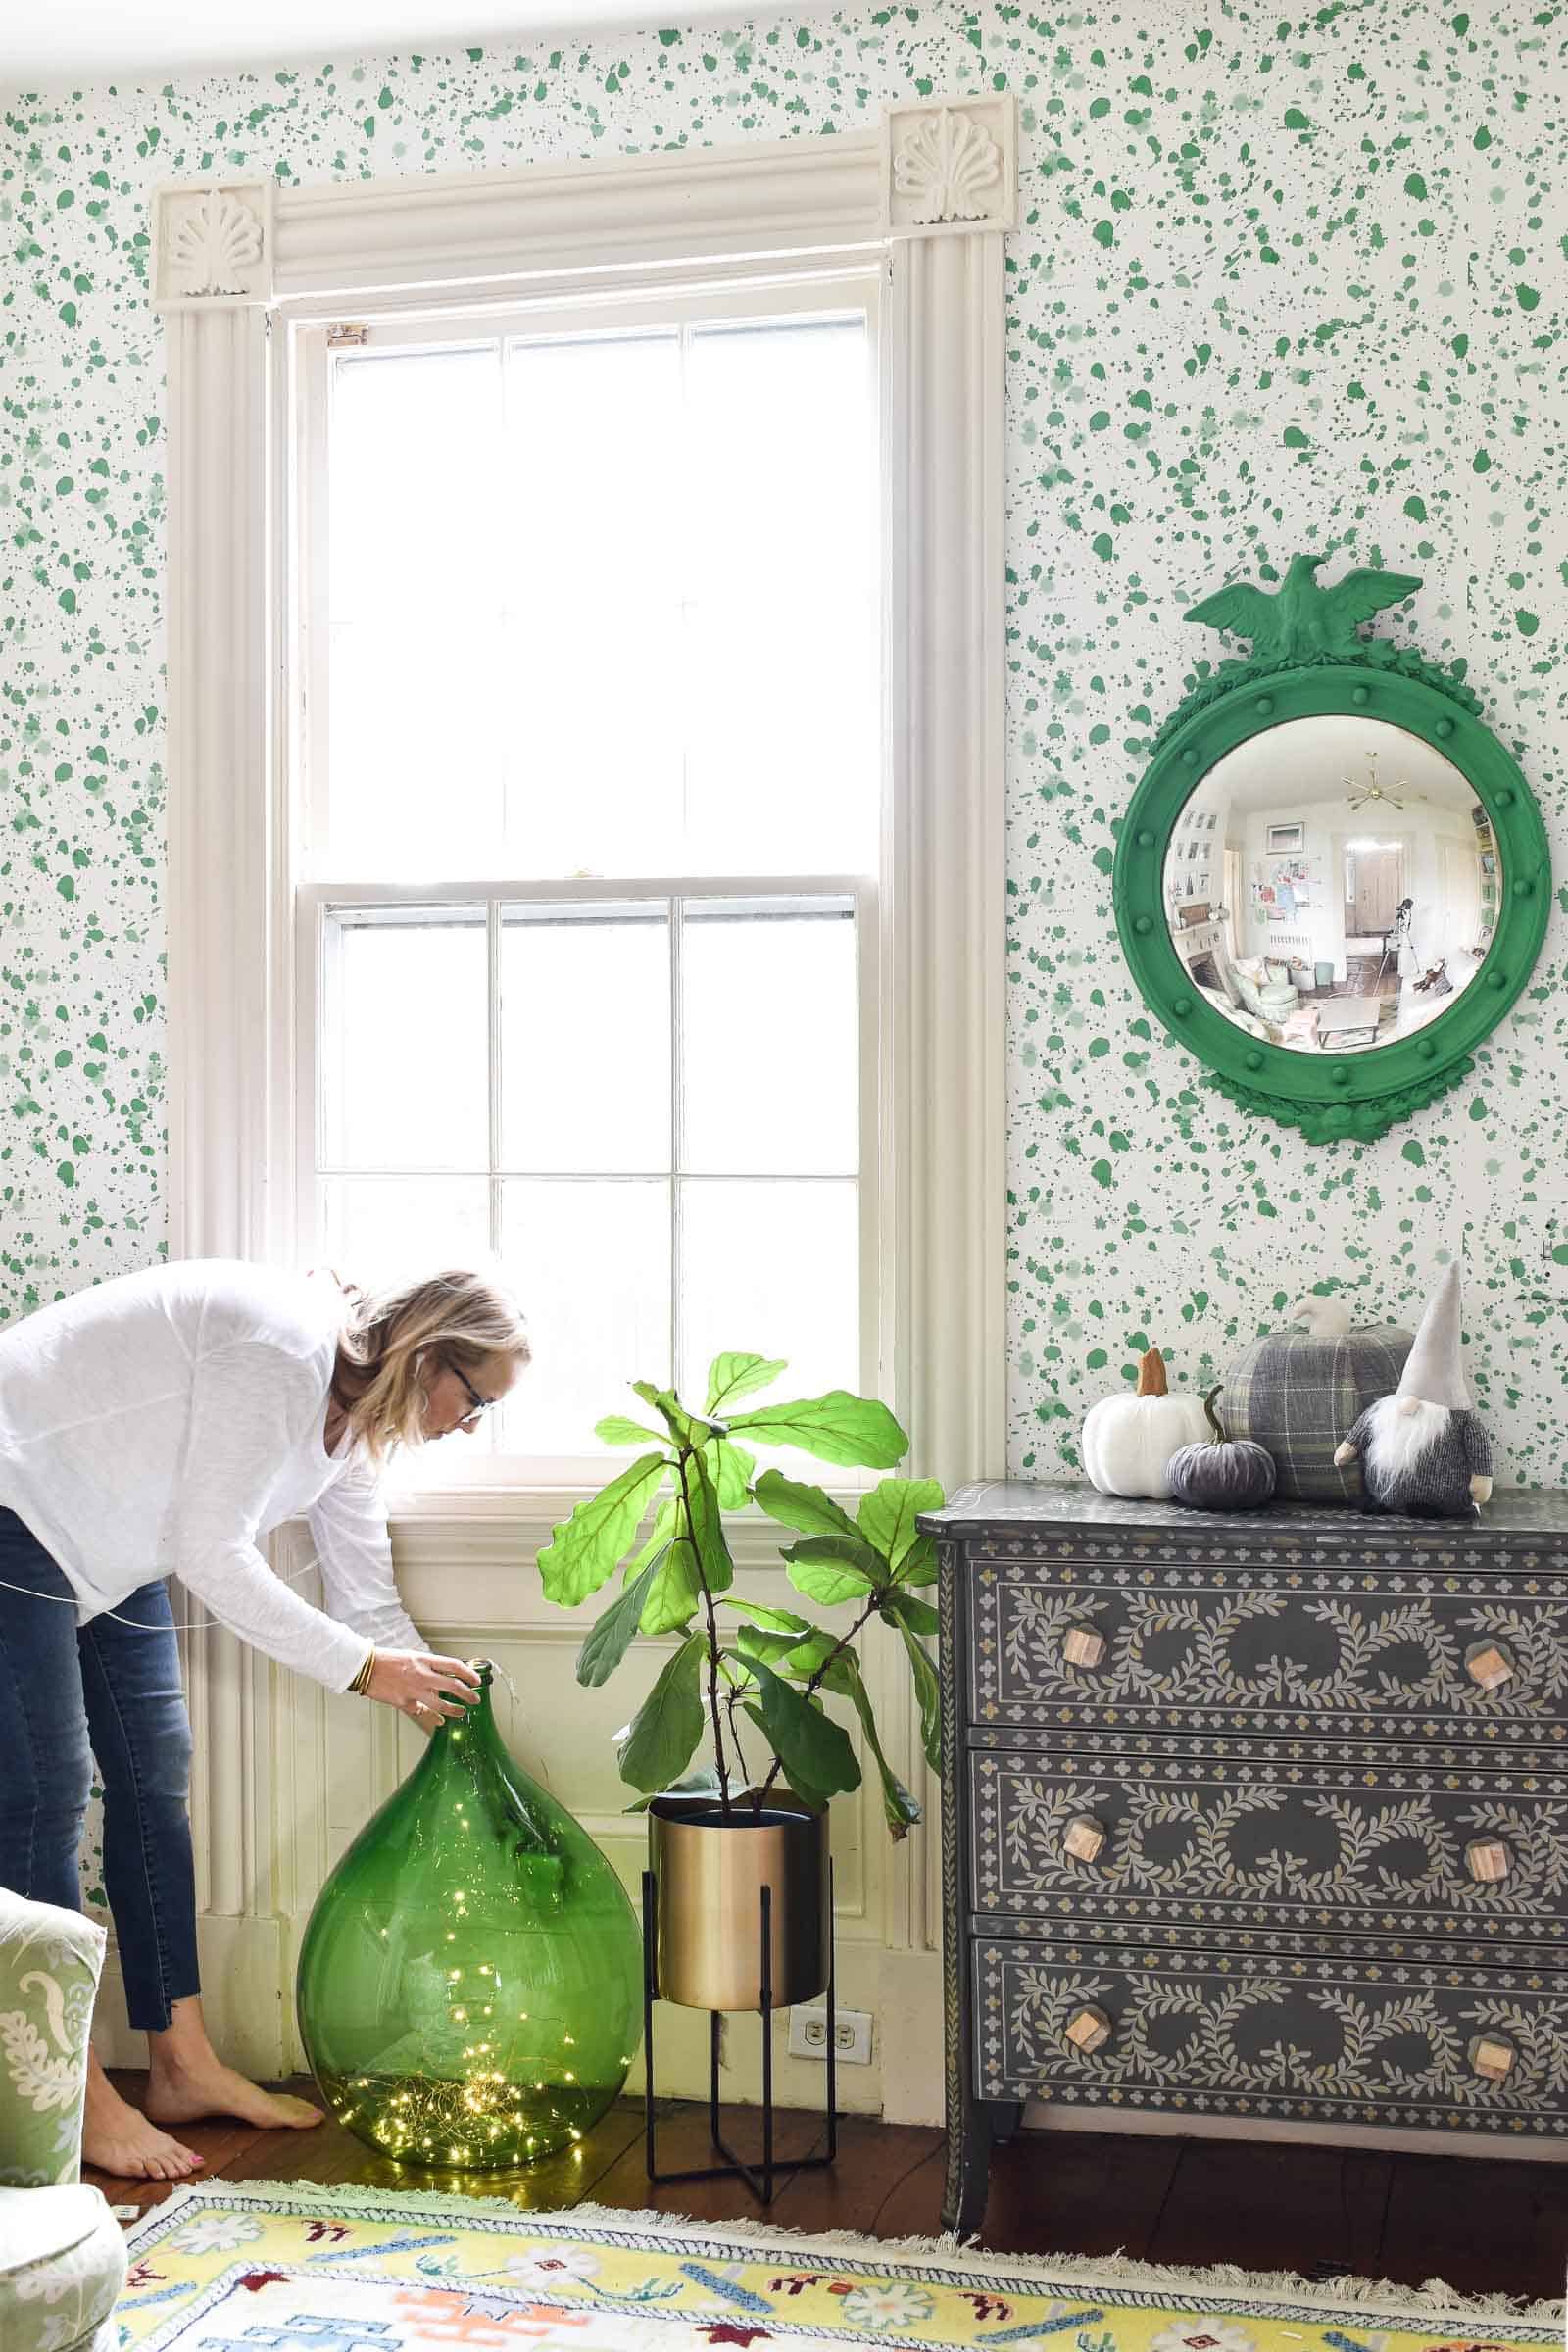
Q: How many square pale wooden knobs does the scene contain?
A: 6